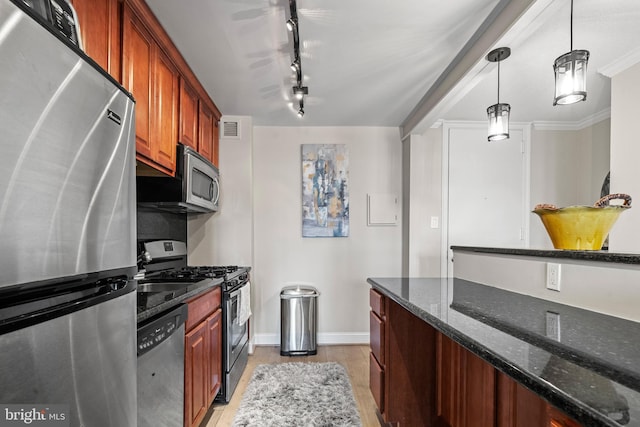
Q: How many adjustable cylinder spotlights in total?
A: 4